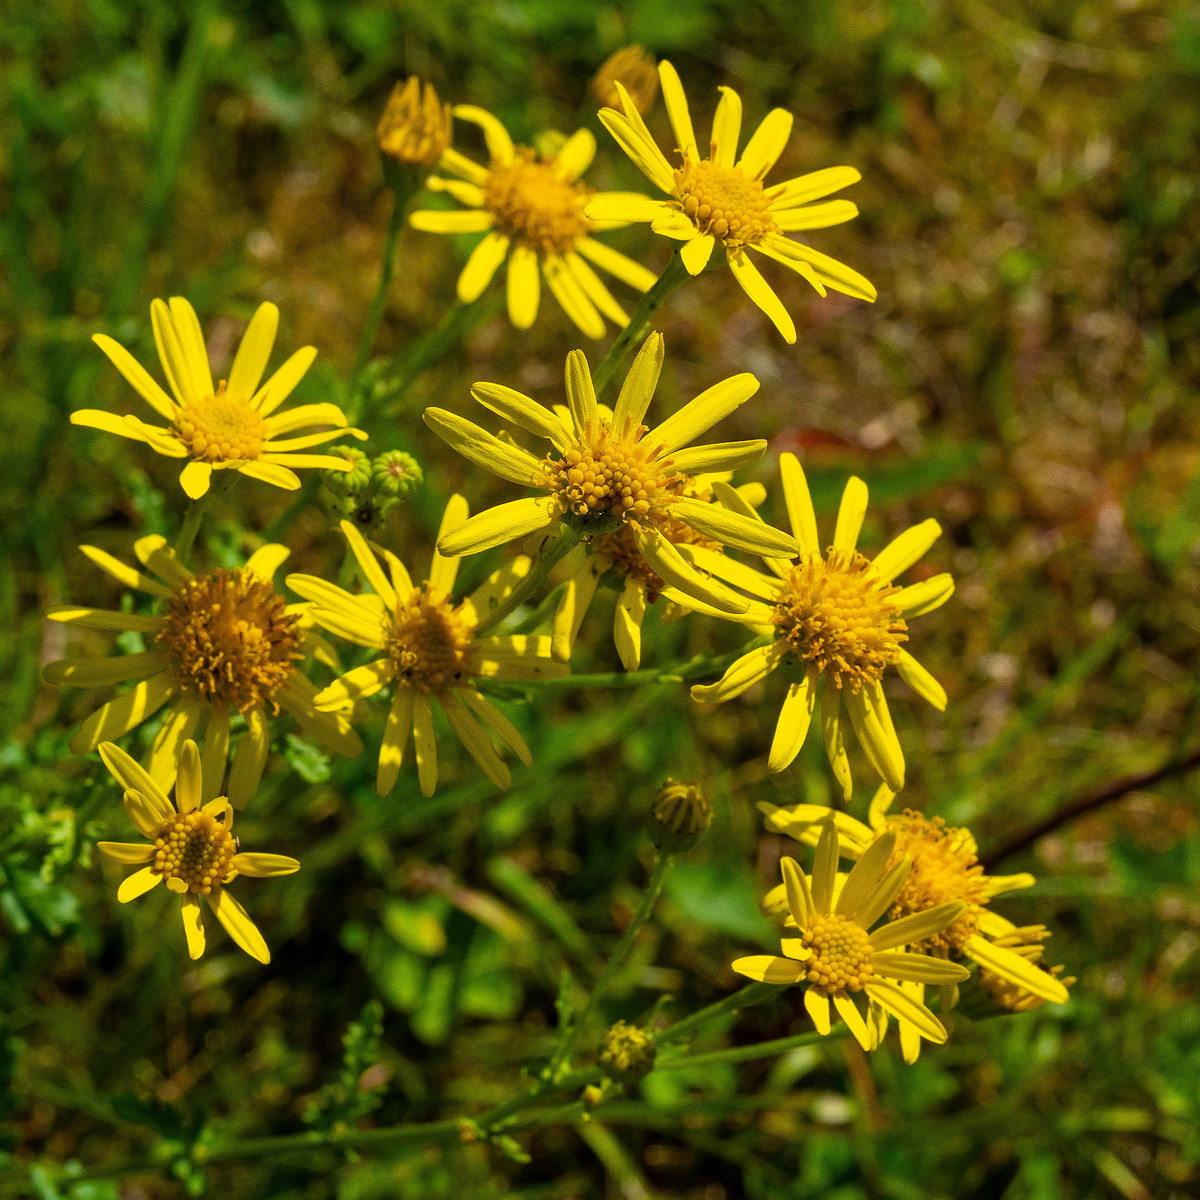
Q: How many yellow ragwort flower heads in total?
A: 11